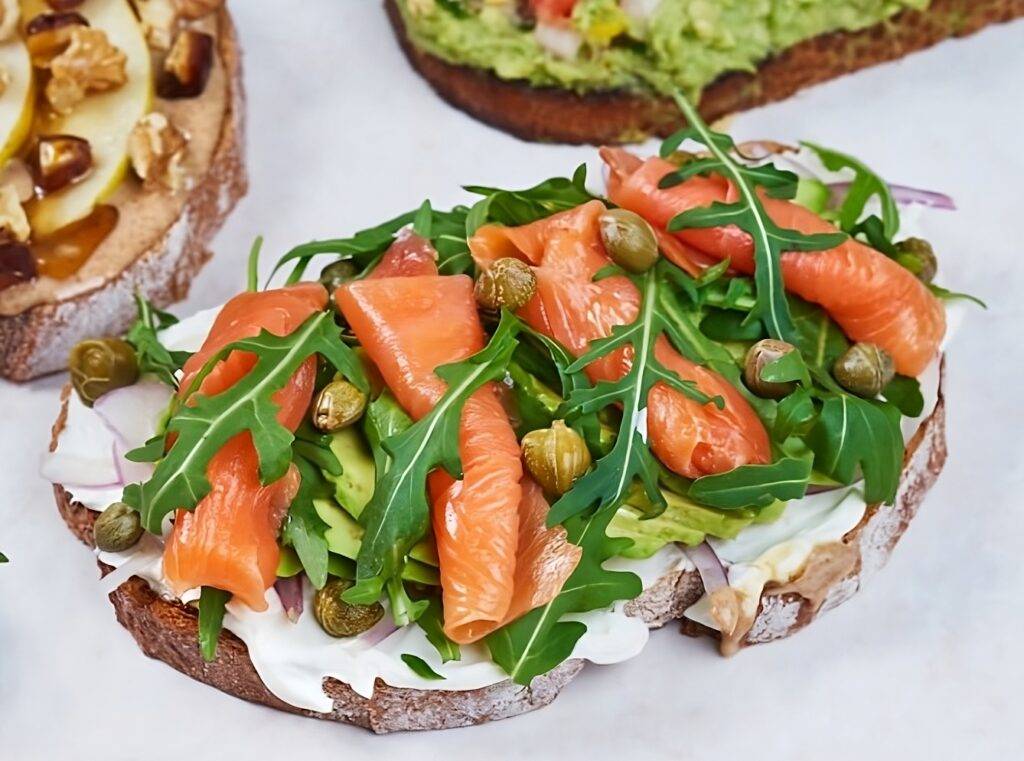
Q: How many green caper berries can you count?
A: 11